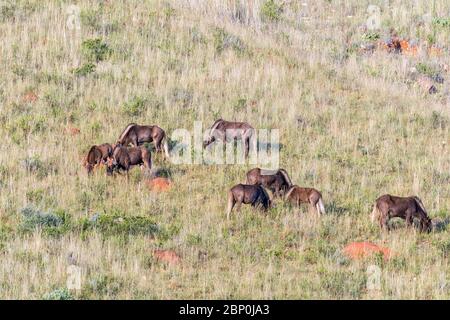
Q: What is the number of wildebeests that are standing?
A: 8